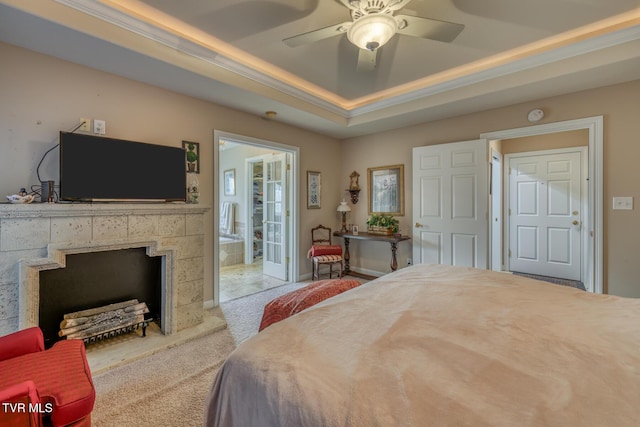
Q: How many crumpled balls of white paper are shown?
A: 0